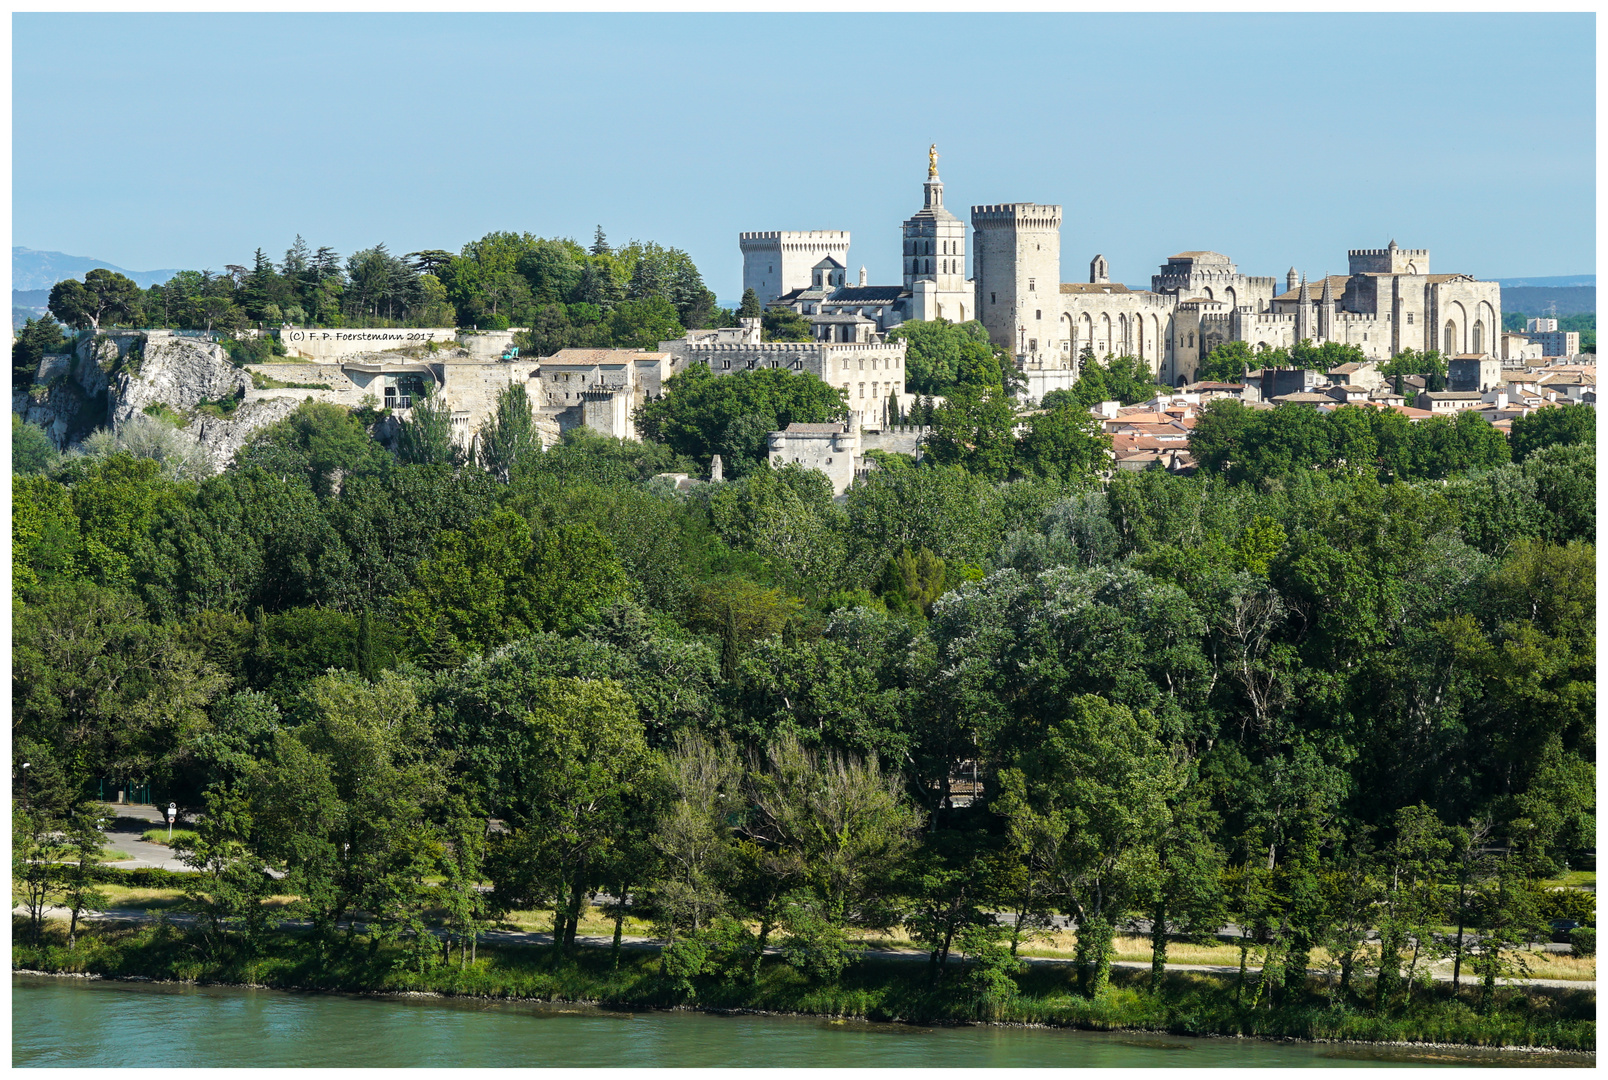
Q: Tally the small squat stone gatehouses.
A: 1